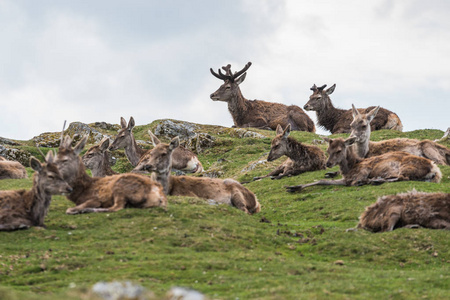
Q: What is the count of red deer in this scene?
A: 12